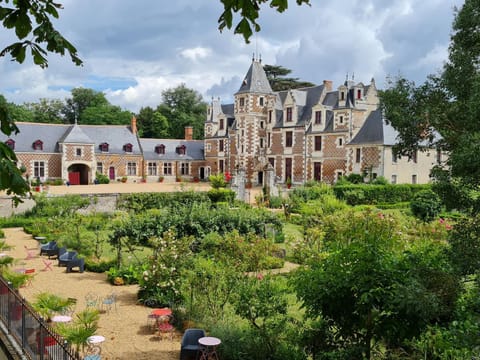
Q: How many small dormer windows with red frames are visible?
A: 6